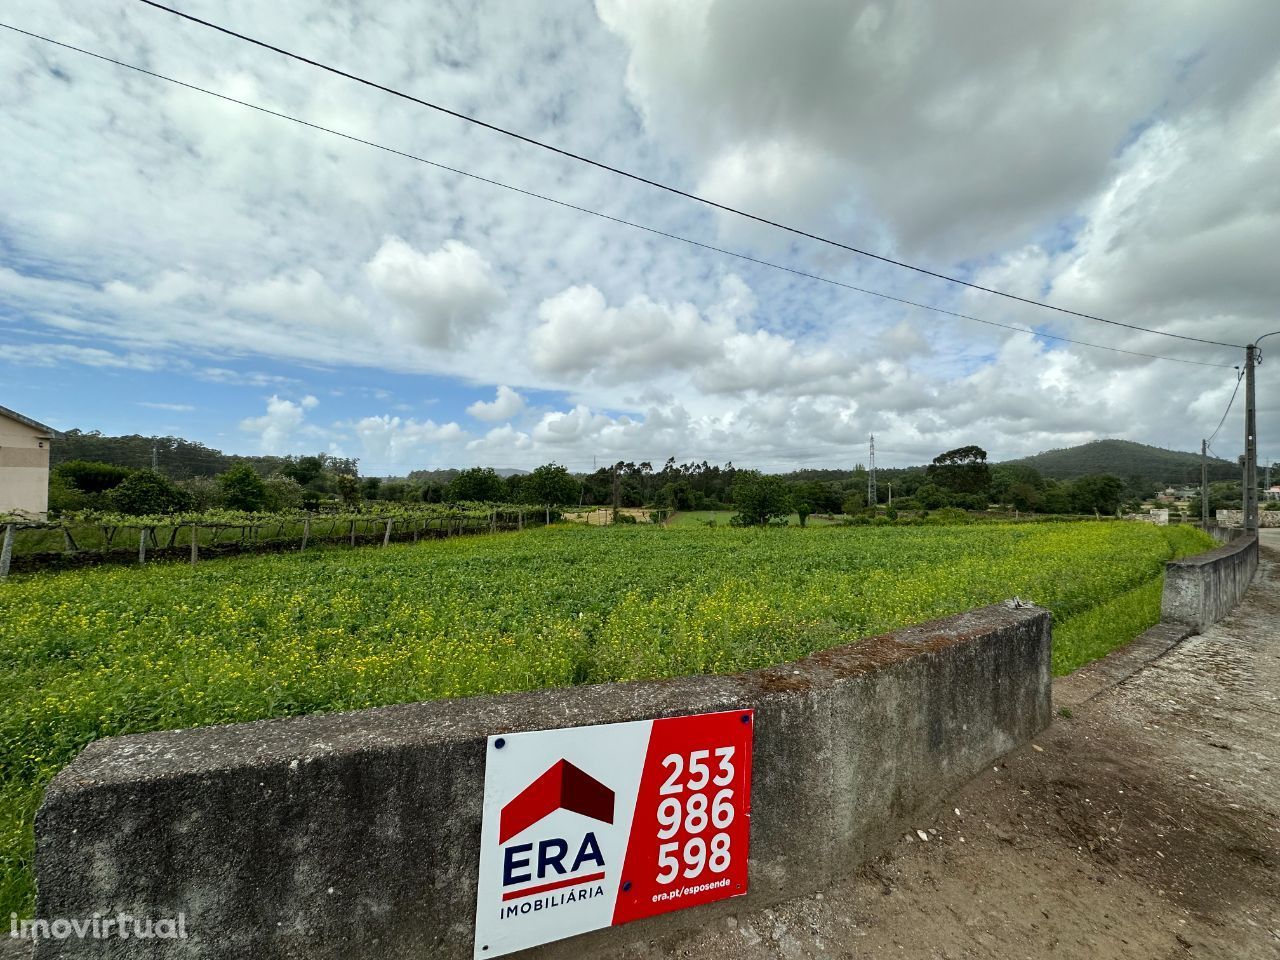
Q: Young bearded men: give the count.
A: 0